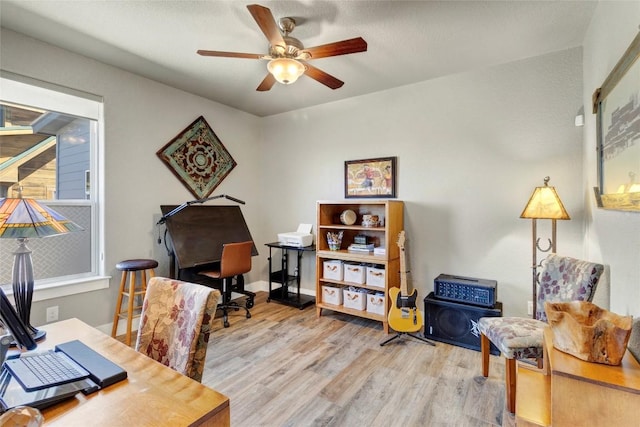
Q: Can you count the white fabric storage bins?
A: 6